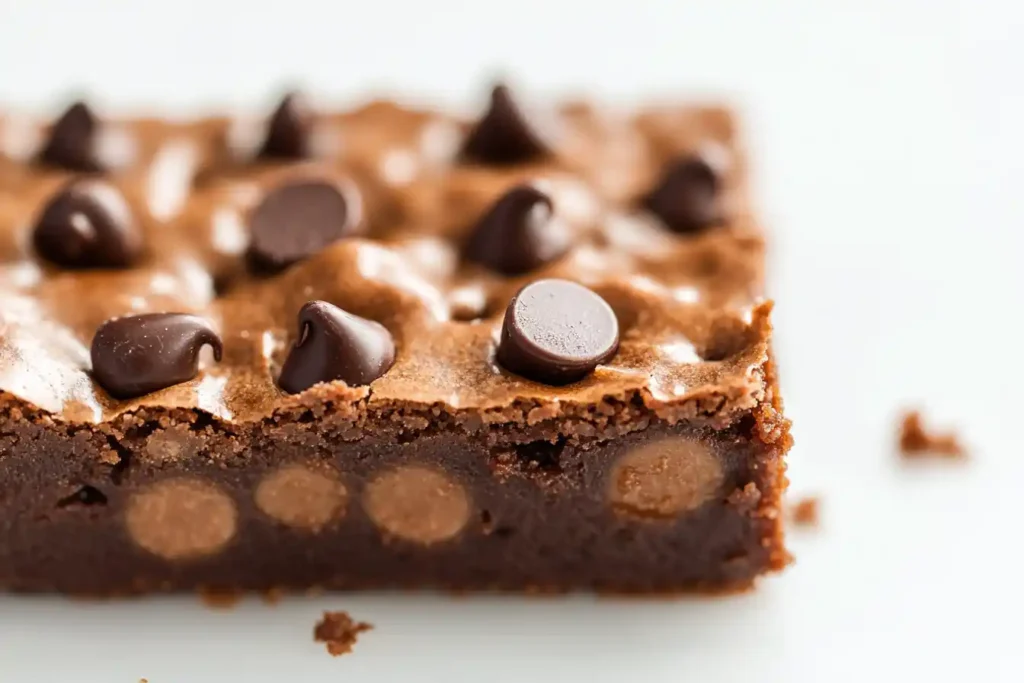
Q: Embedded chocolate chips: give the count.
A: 4